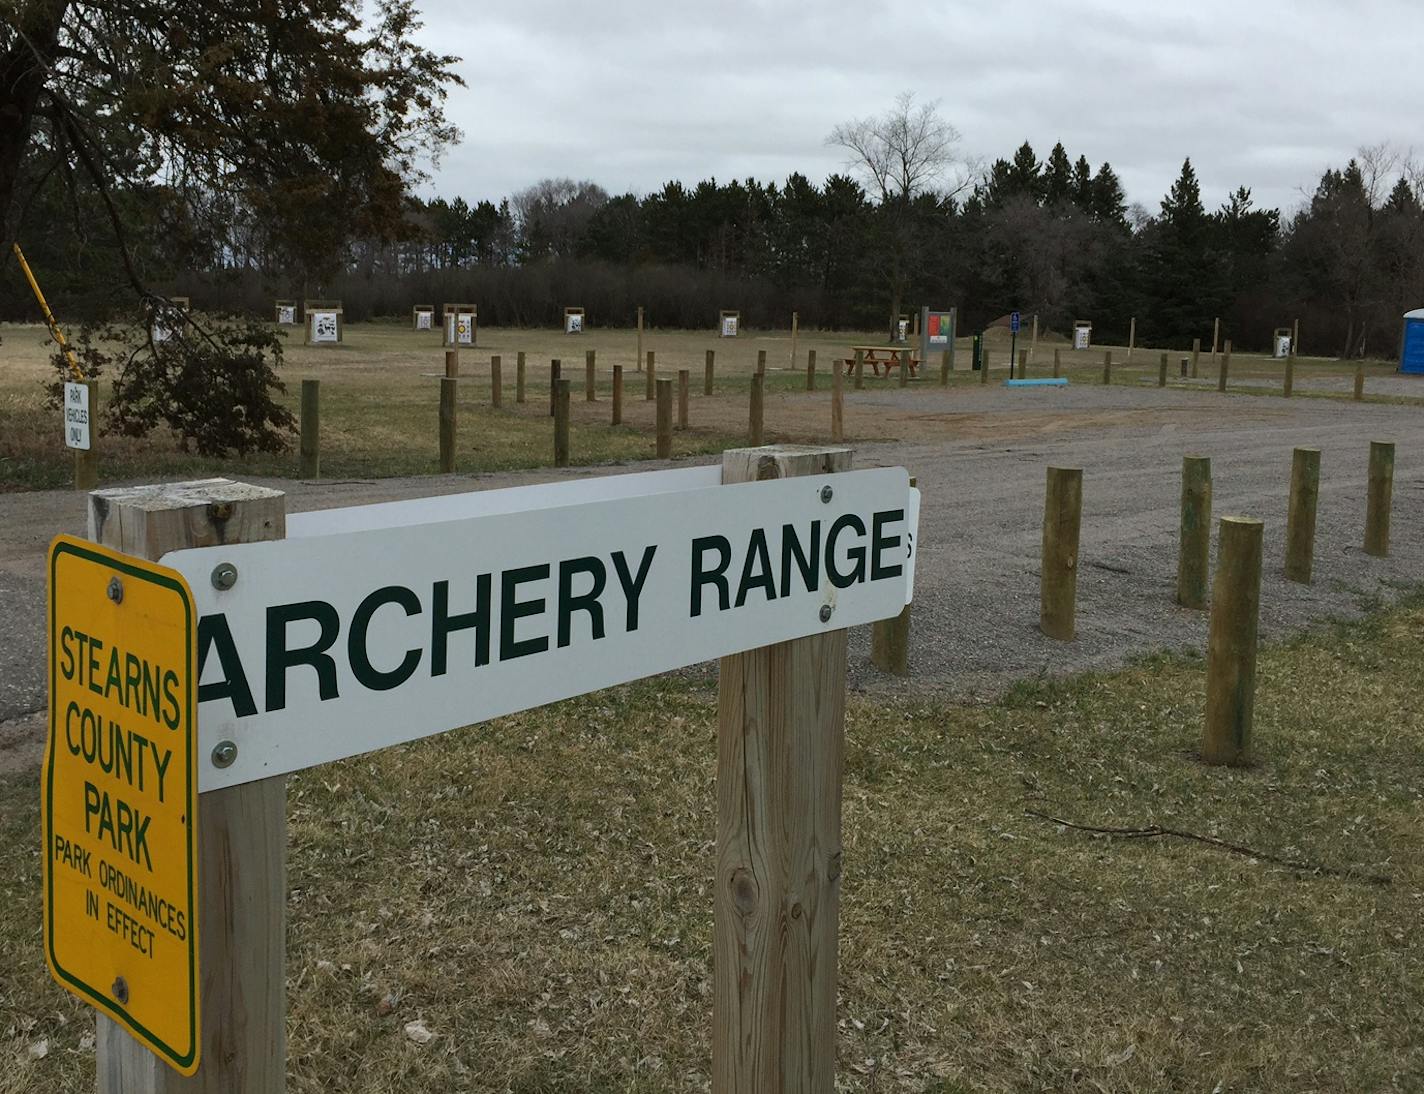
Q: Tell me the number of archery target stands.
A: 10